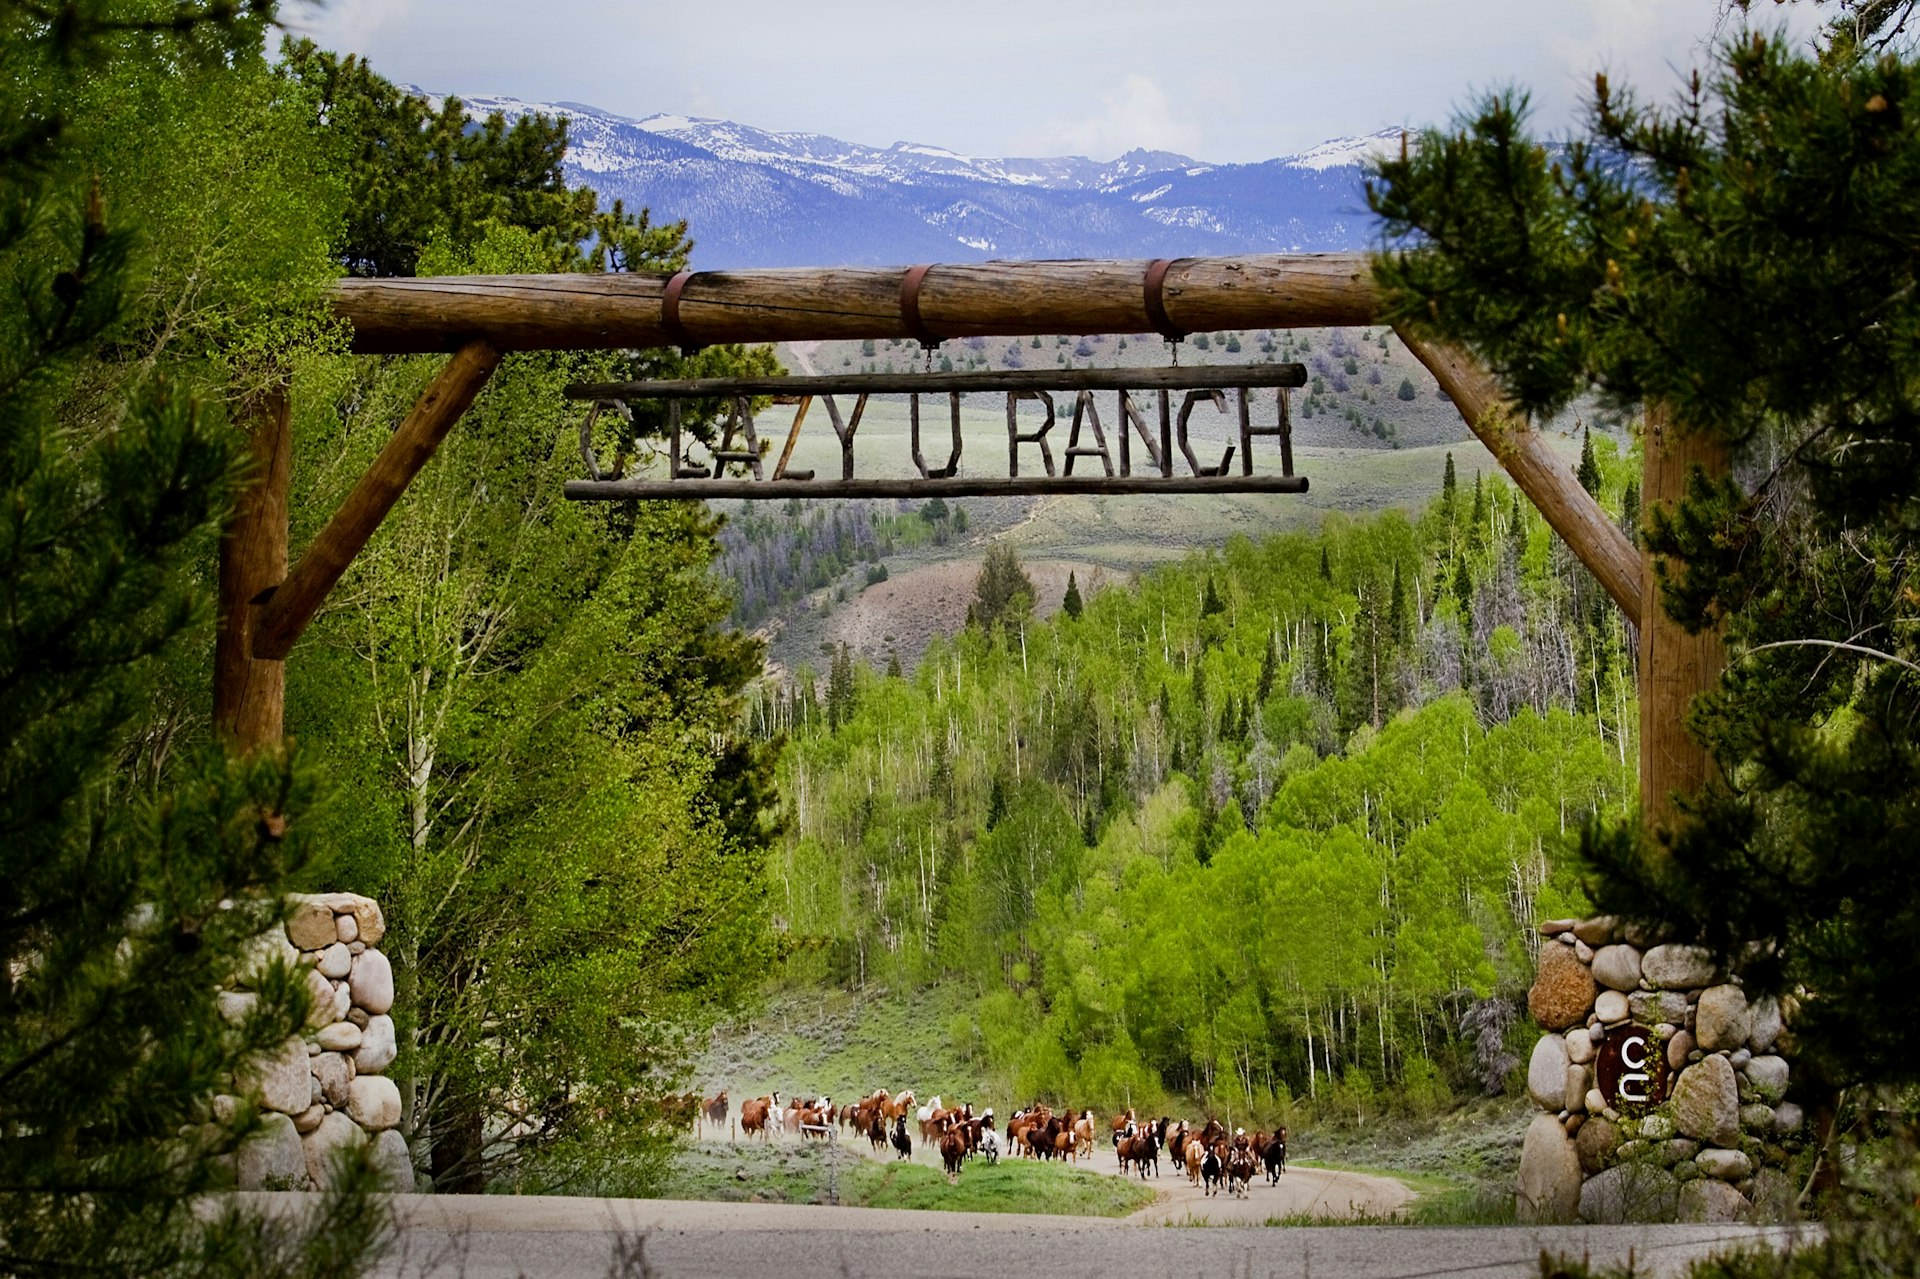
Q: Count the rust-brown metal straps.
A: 3